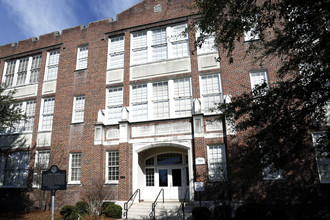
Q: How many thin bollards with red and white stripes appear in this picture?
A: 0